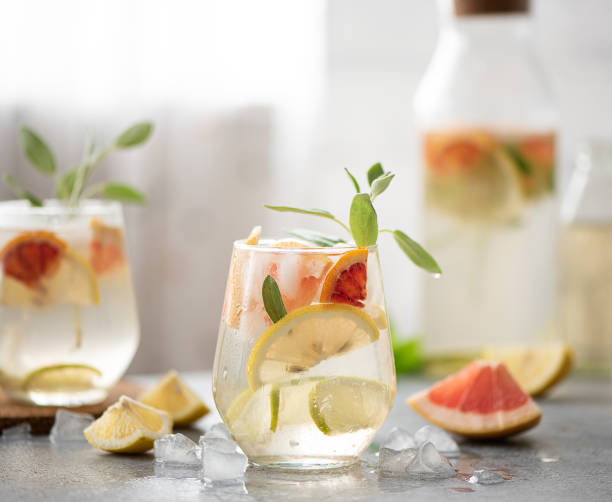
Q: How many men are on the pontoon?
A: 0